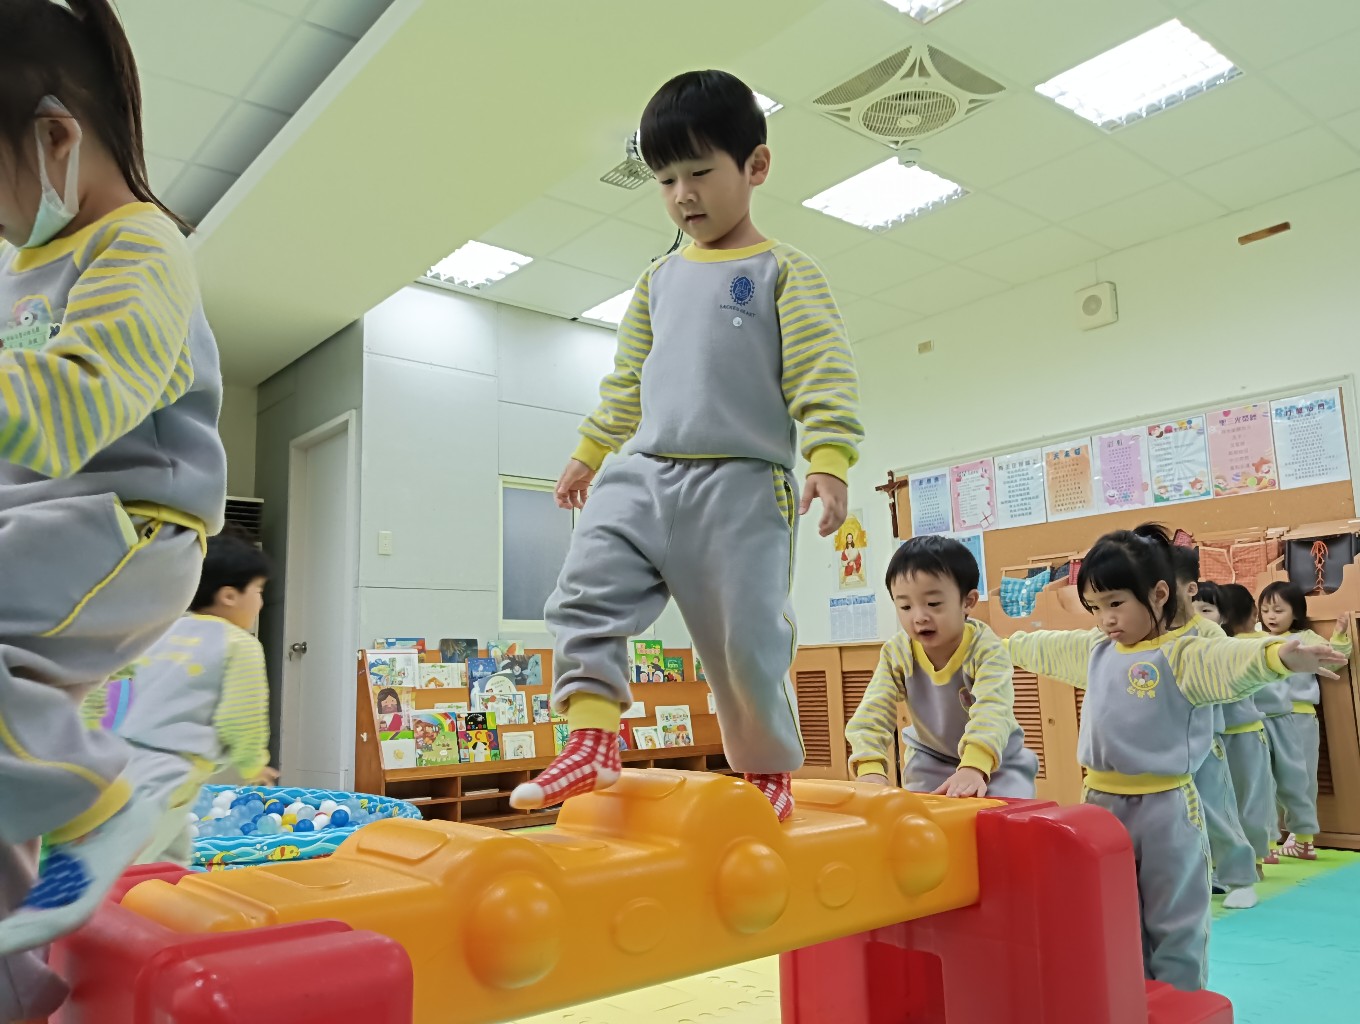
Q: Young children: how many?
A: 9